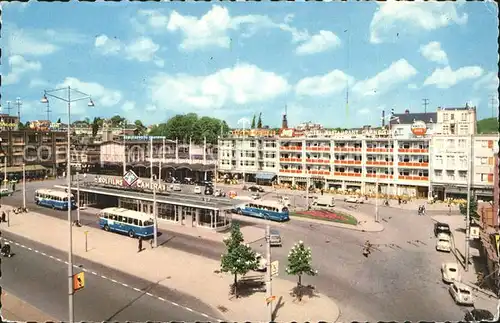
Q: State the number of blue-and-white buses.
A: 3